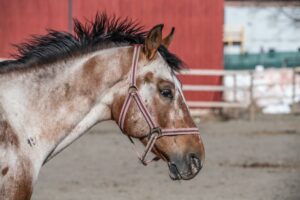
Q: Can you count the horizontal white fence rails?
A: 3